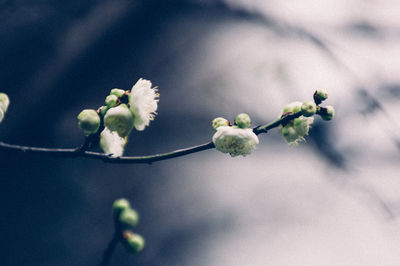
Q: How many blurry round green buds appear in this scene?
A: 3